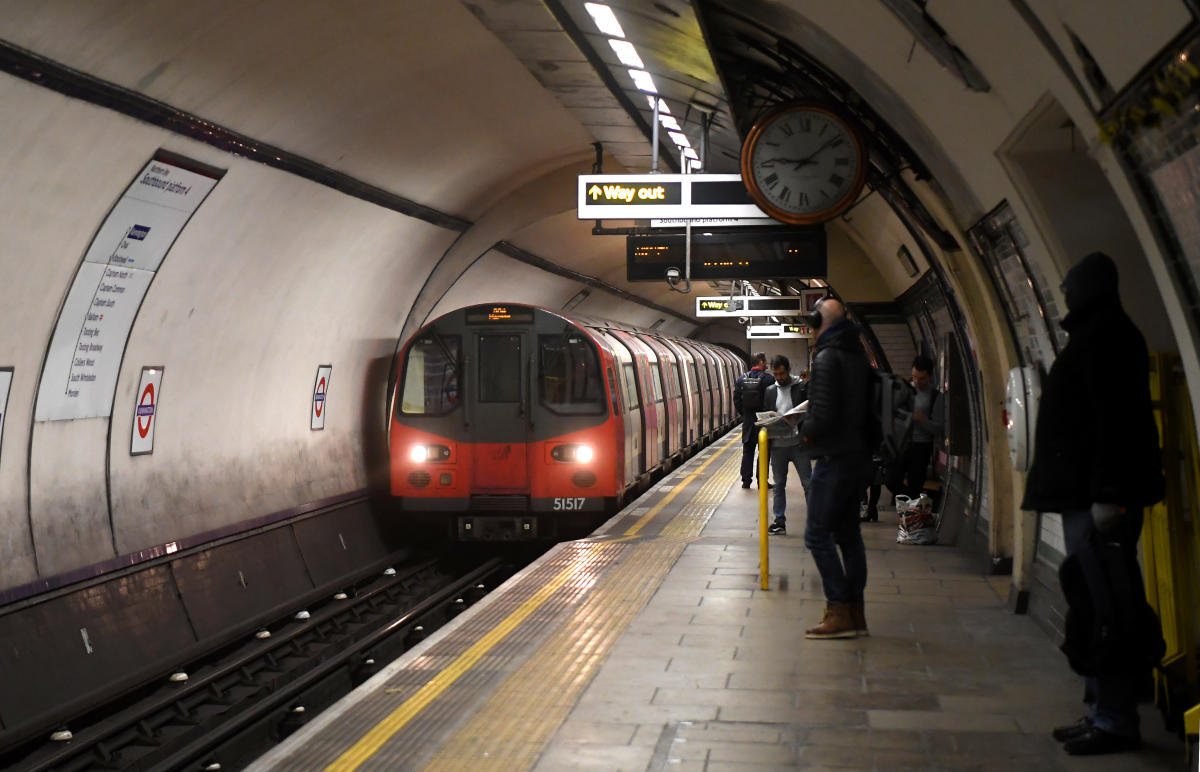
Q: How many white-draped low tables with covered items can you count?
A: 0